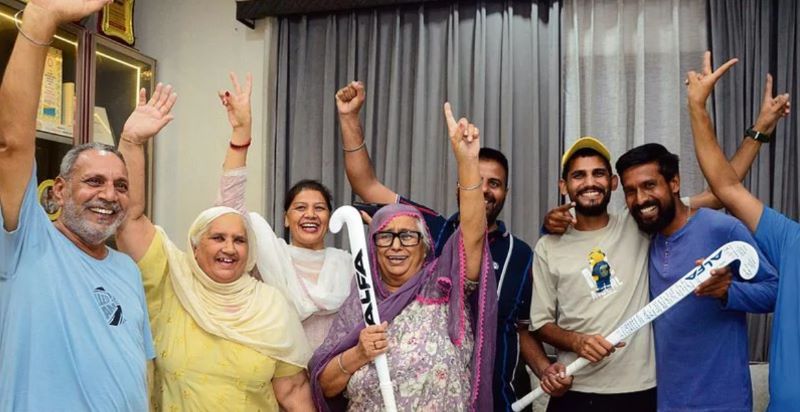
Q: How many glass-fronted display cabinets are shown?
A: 1